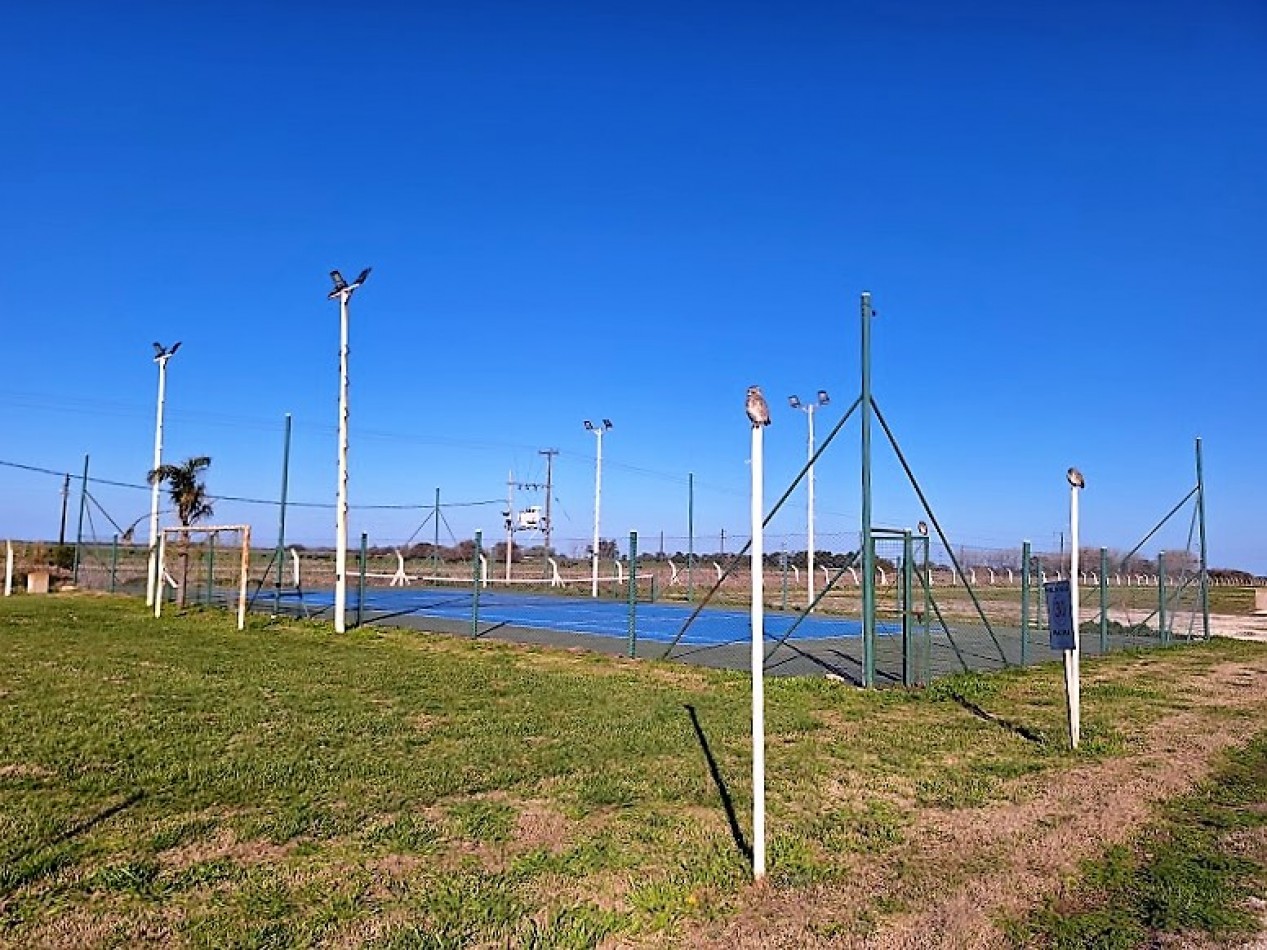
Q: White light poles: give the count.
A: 4